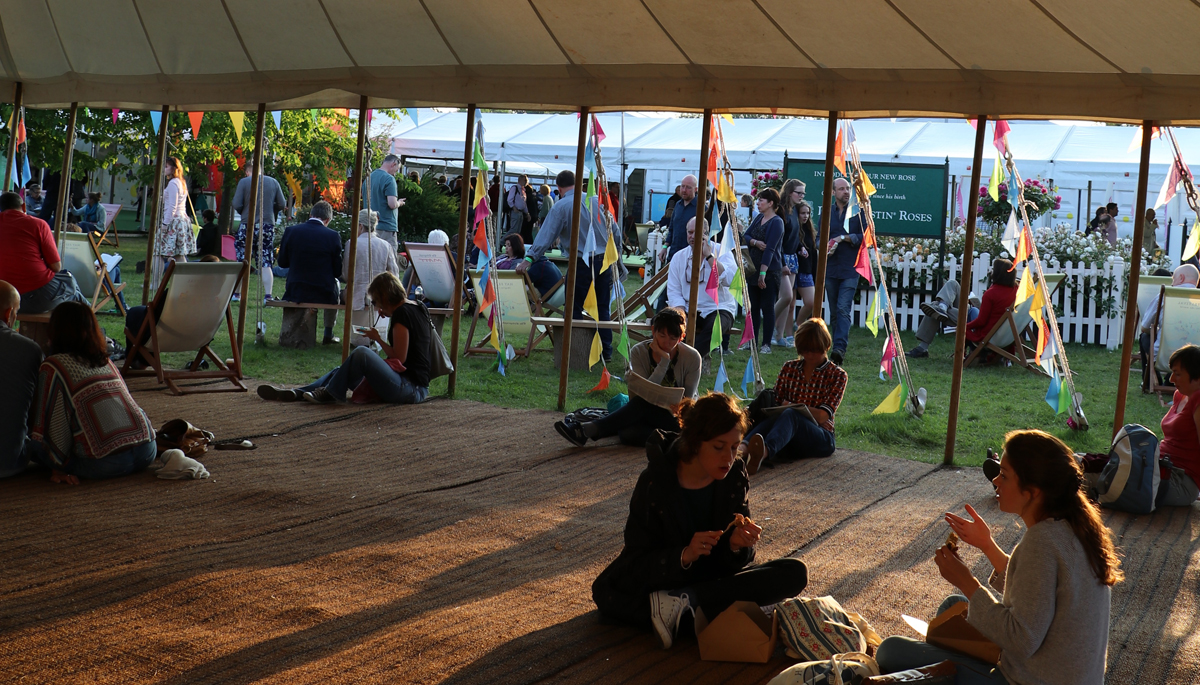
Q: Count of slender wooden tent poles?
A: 11